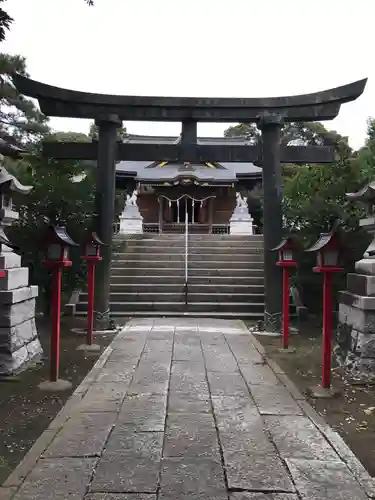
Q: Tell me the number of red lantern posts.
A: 4